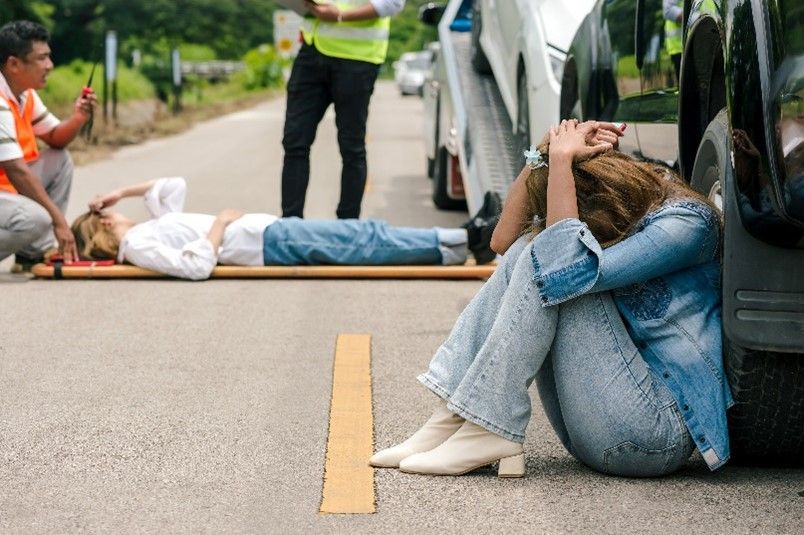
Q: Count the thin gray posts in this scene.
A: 2